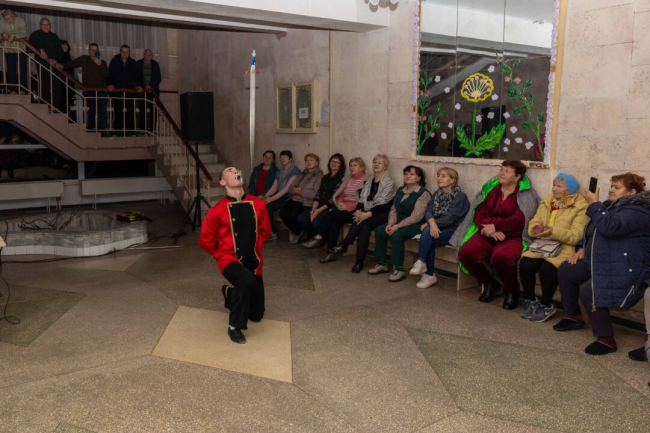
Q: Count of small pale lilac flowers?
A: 15